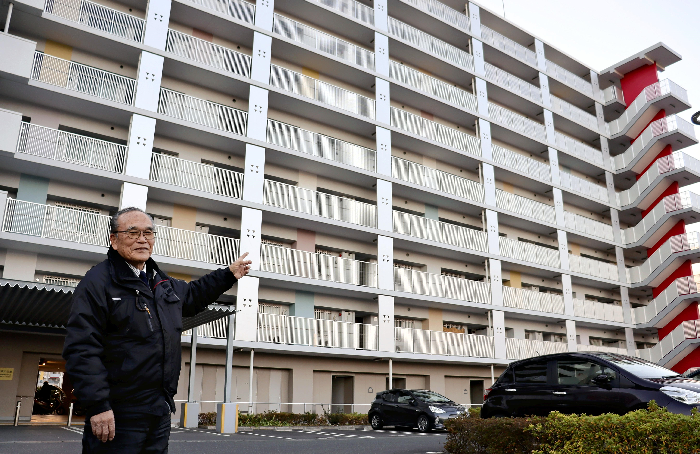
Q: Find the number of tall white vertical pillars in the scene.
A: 6